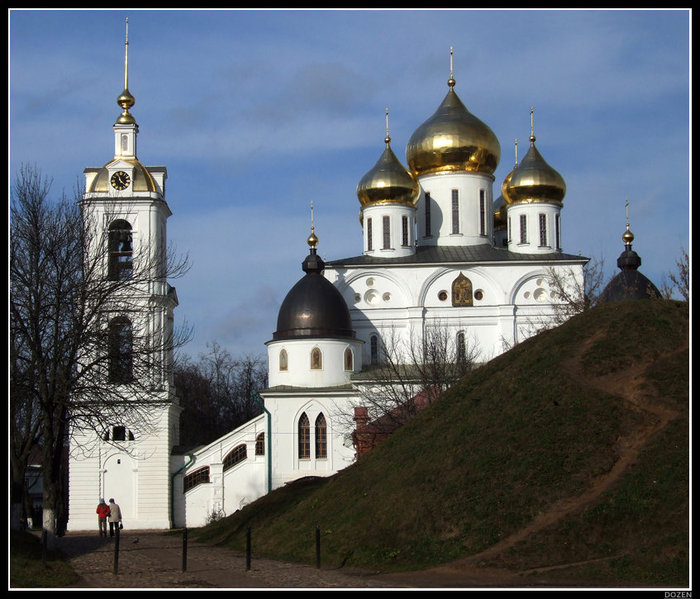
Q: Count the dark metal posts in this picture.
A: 5